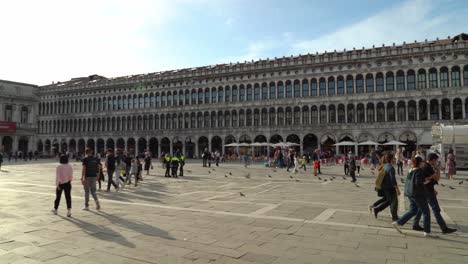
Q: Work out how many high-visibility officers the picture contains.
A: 3